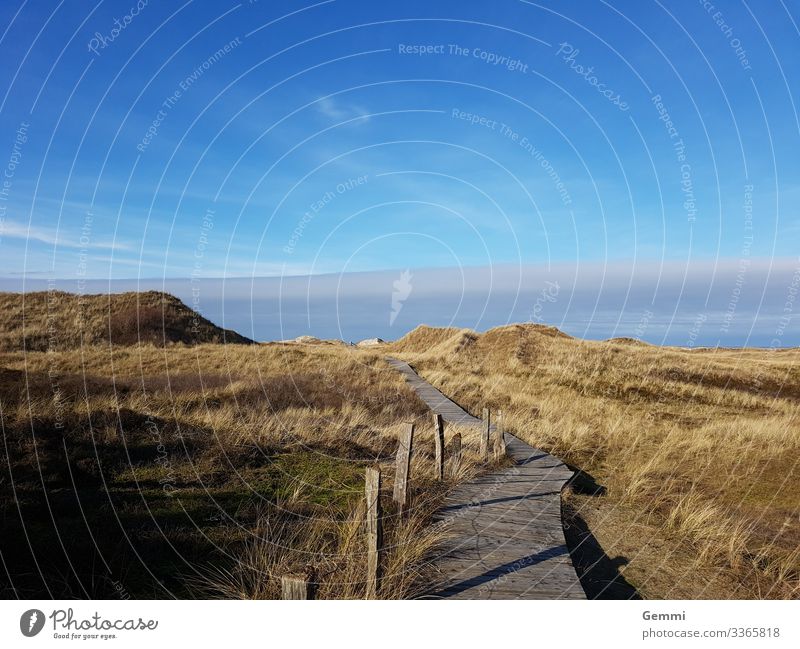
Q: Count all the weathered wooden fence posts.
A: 7